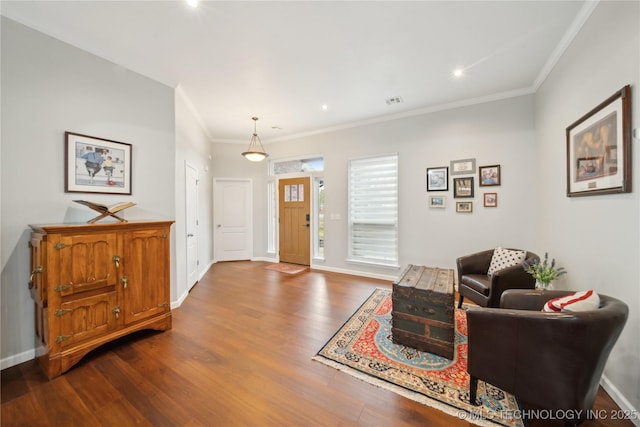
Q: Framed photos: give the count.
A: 9